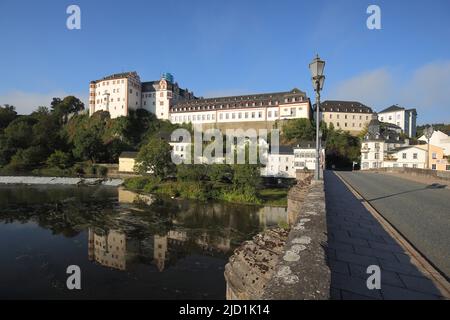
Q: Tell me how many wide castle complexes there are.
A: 1